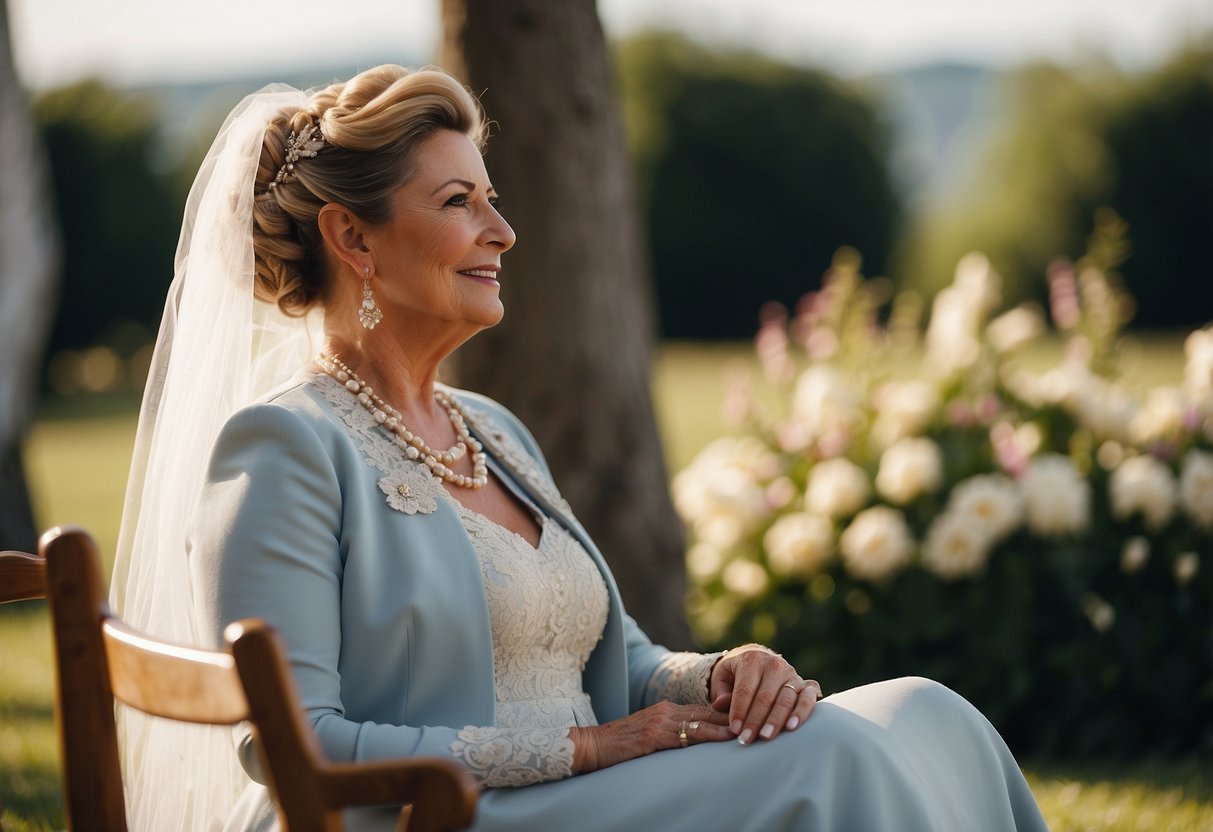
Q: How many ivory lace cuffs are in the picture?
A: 2